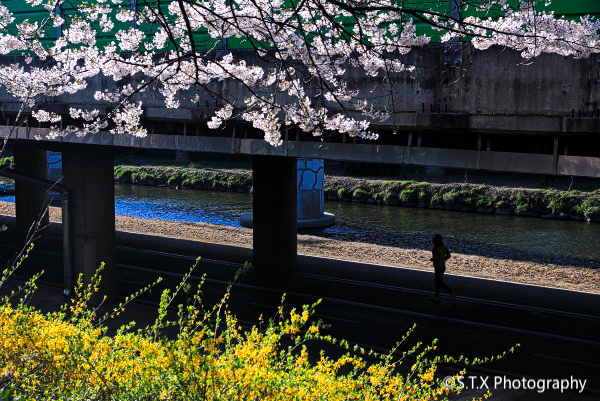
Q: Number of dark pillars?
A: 3